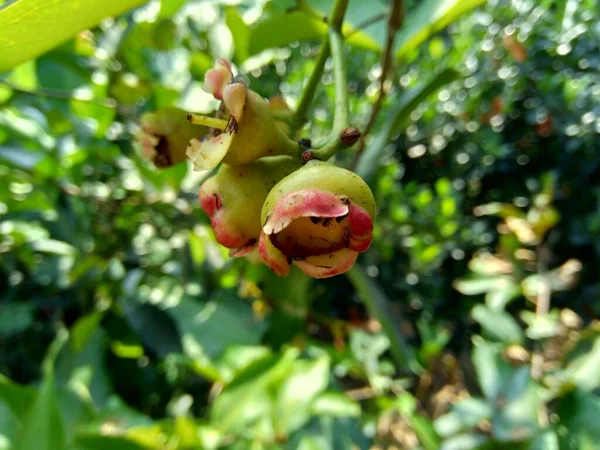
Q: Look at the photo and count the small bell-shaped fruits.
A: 4